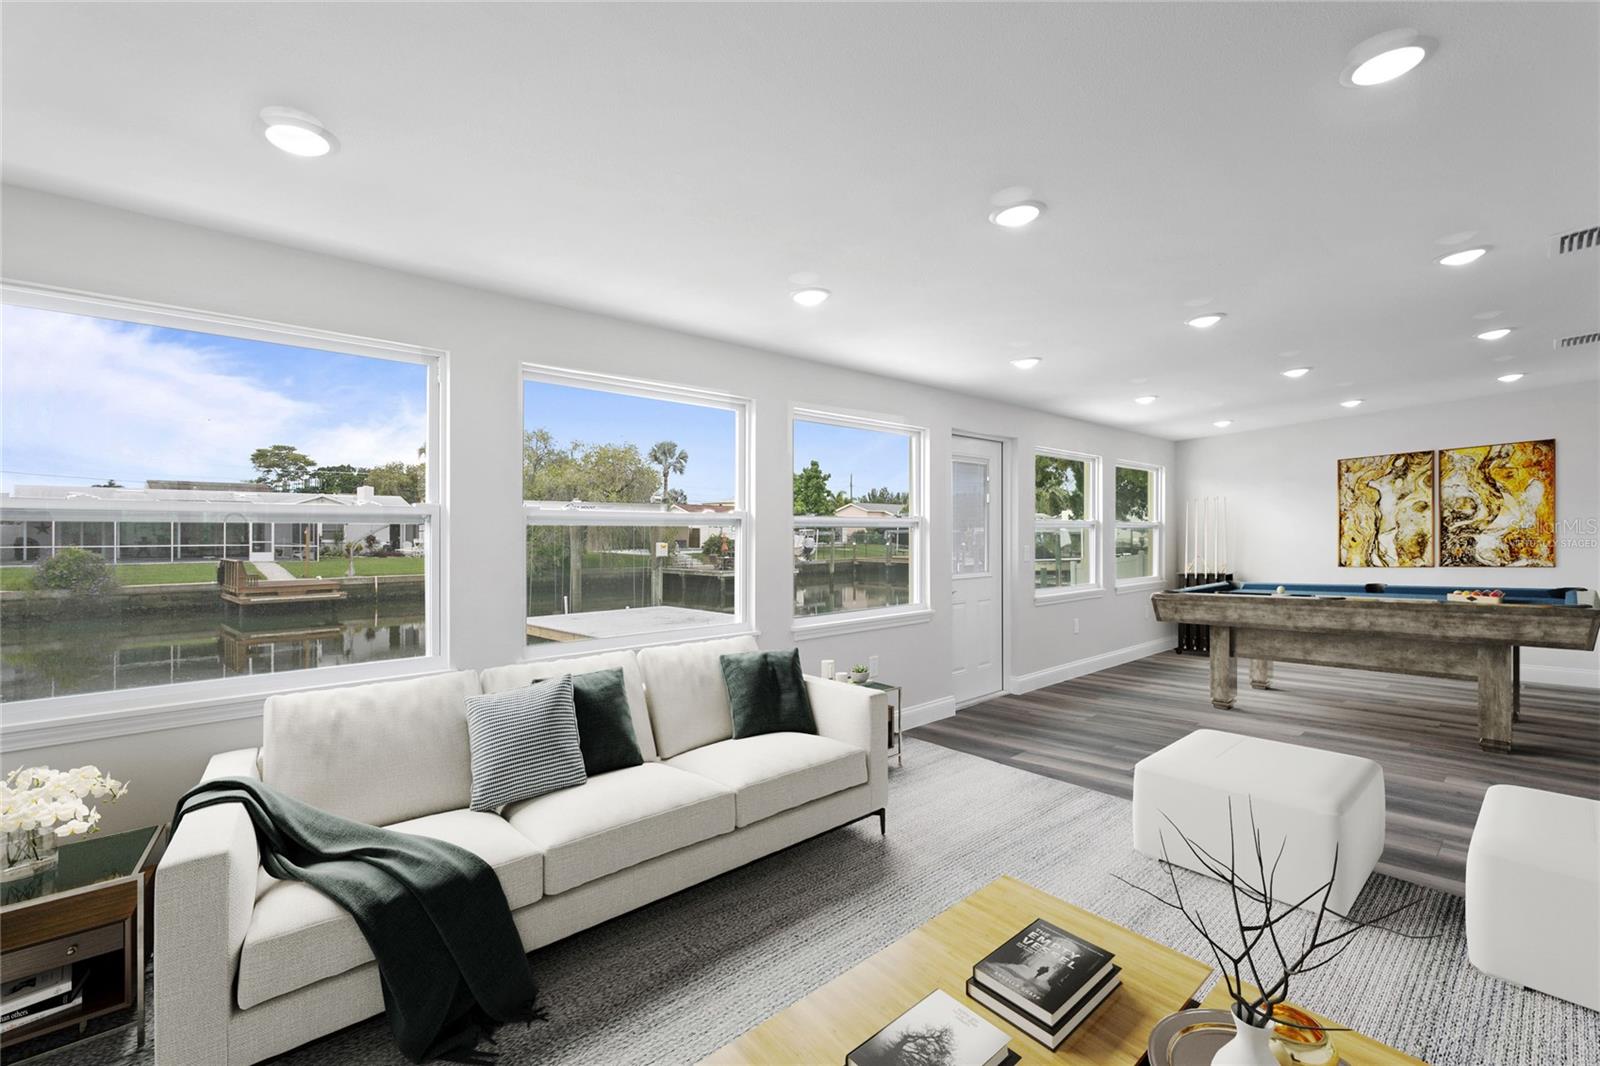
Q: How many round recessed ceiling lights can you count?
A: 13